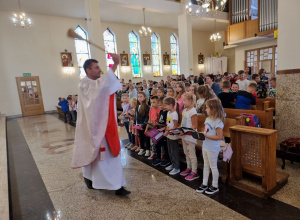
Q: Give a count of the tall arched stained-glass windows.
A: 5